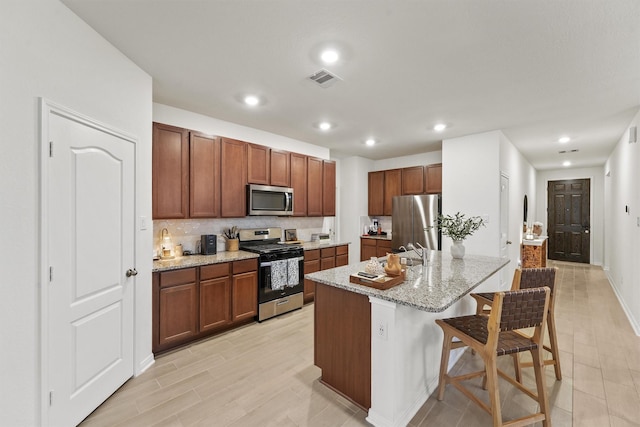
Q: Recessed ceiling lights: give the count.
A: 7